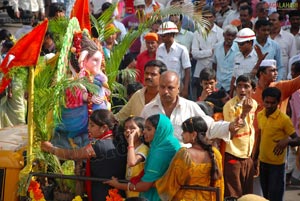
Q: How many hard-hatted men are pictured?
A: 2